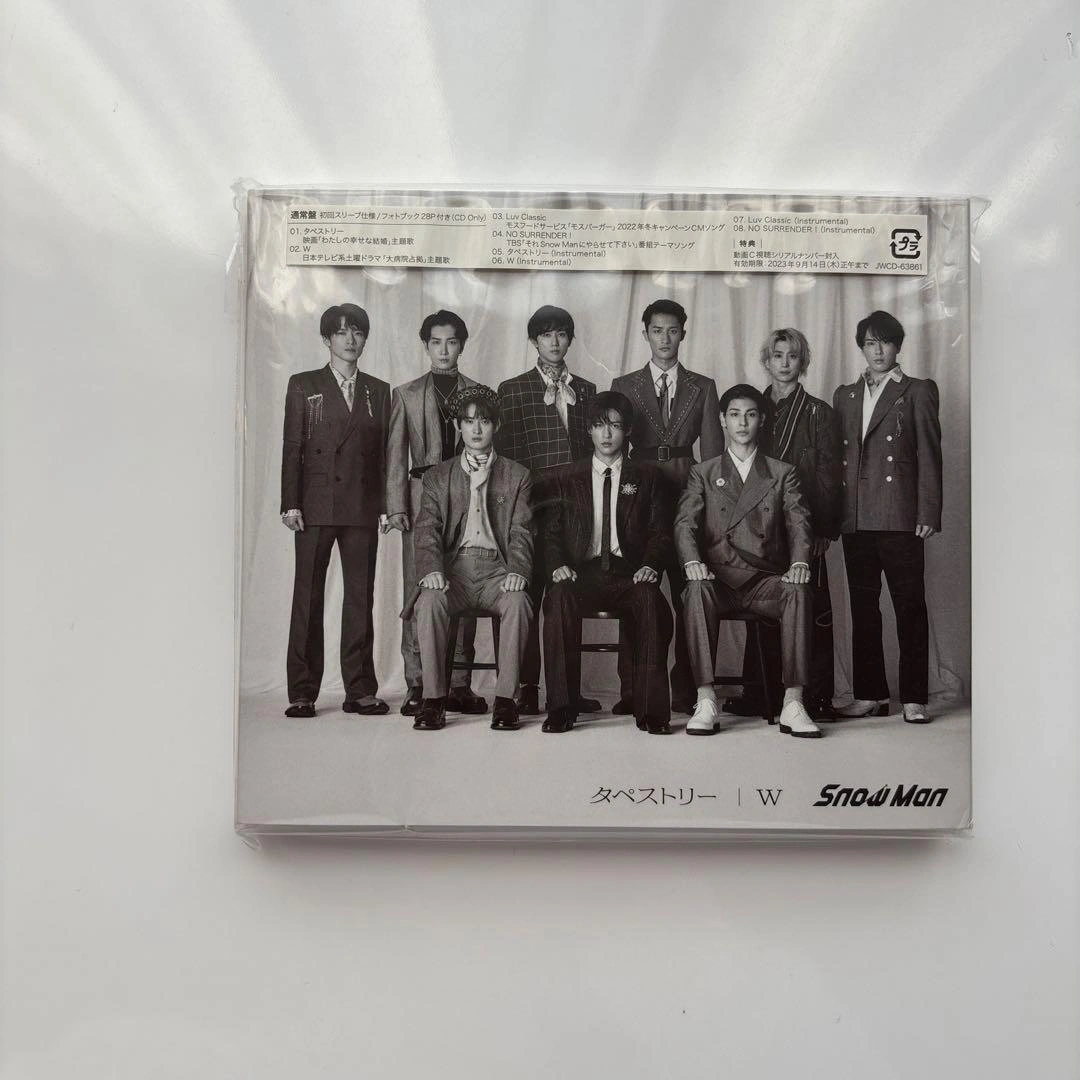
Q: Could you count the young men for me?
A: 9